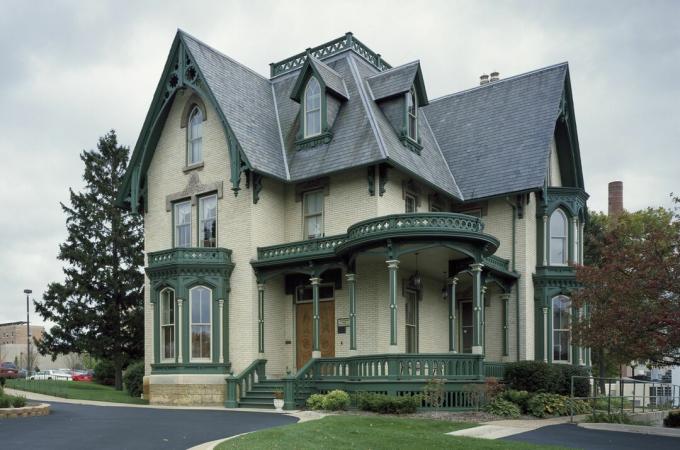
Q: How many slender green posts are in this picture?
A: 8